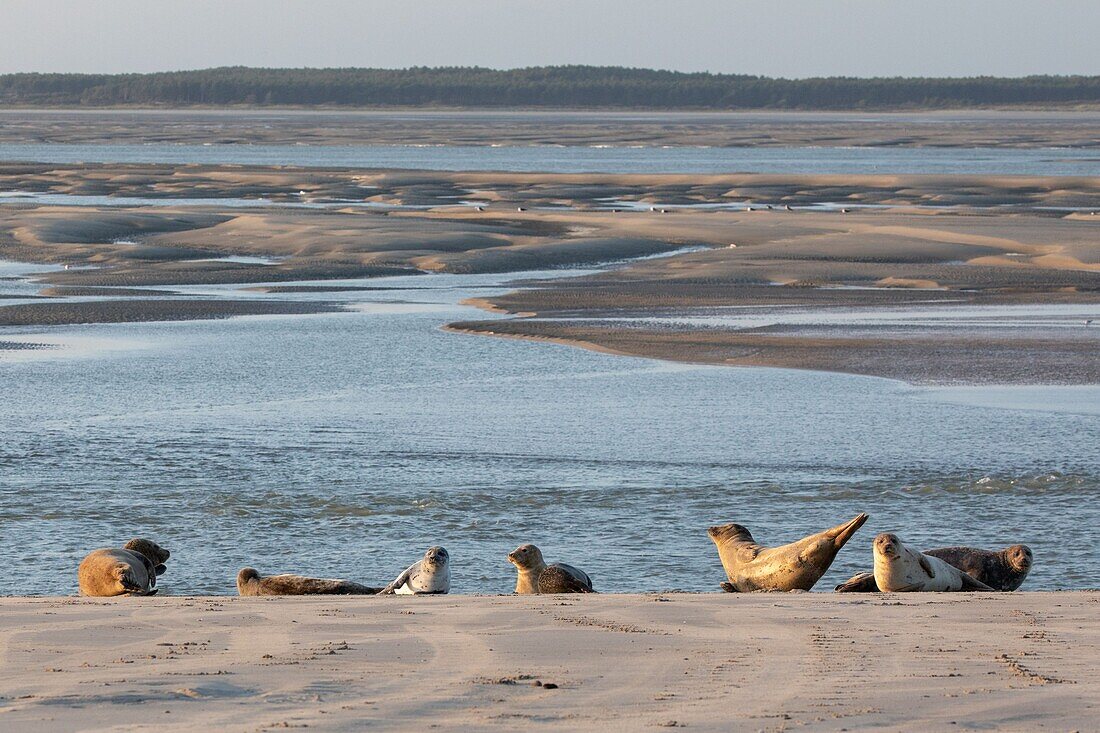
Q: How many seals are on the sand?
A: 7